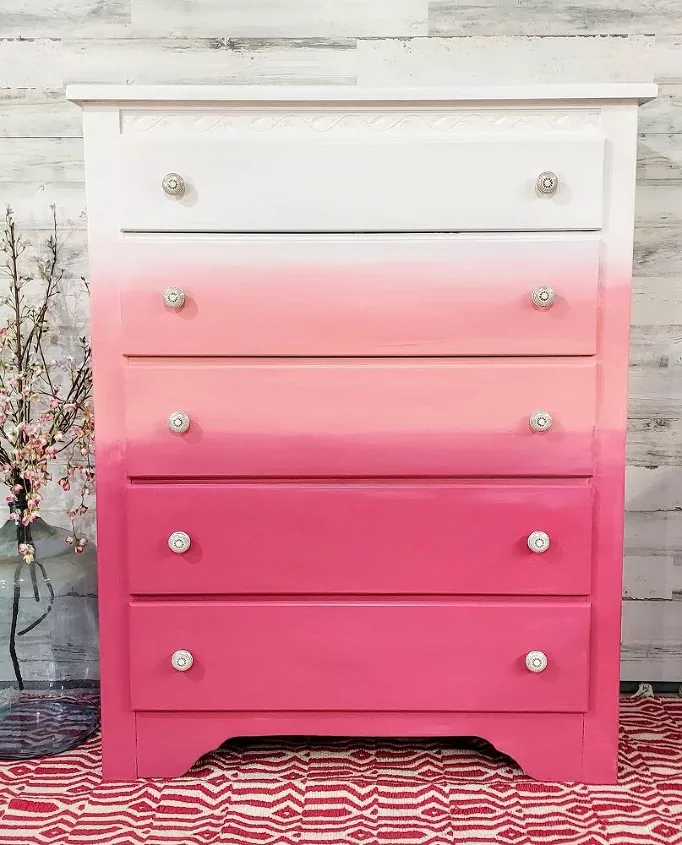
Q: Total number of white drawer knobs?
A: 10